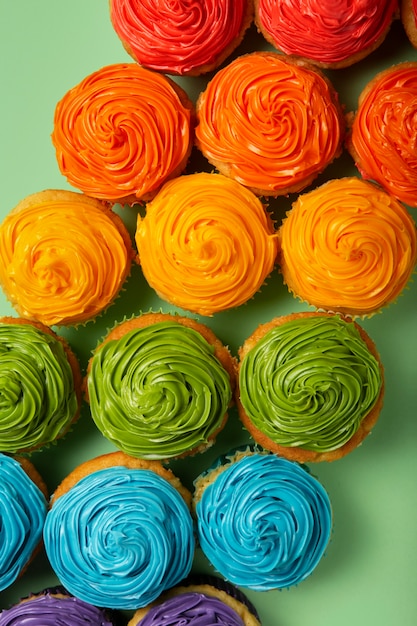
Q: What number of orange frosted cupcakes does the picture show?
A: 3